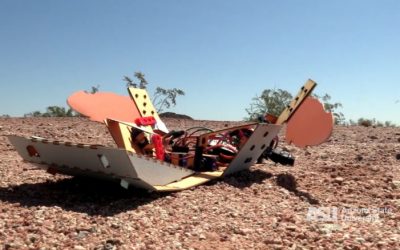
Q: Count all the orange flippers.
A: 2